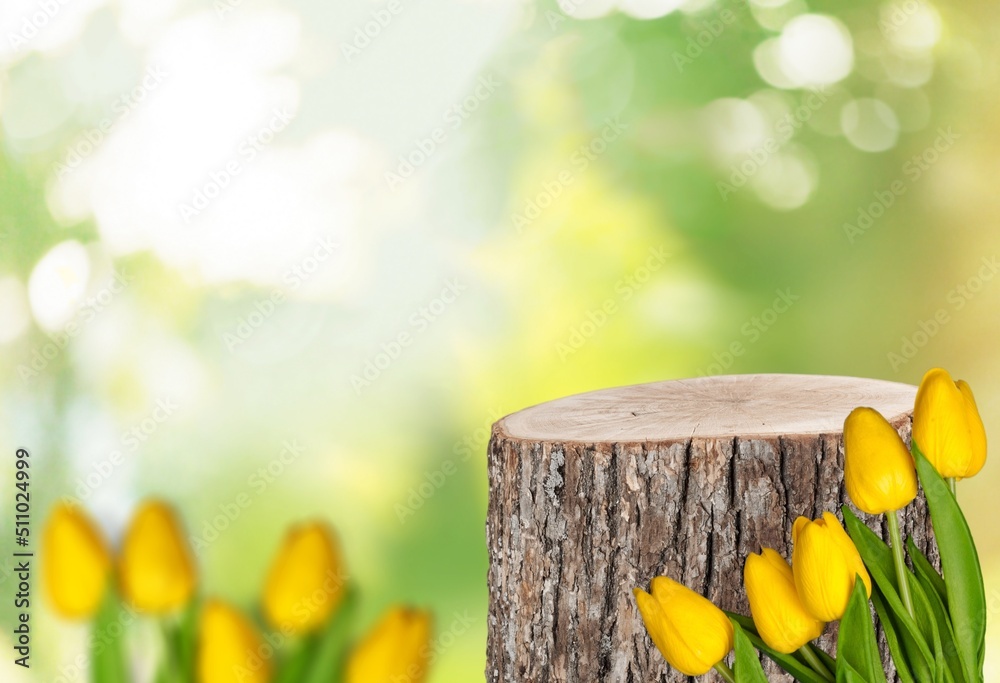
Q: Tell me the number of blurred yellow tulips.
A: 5